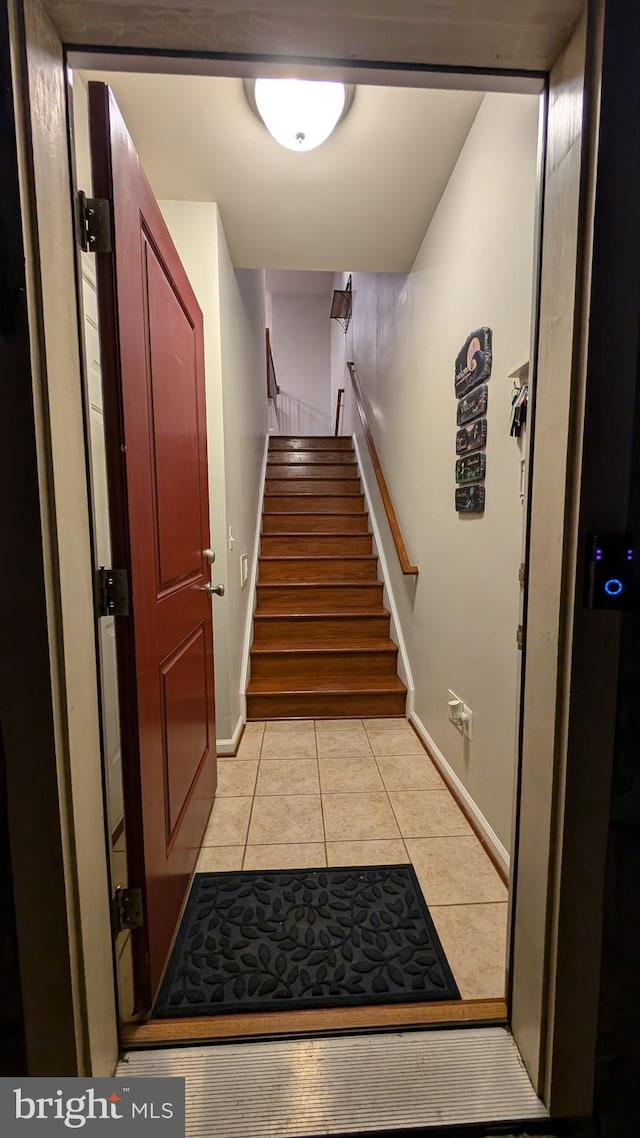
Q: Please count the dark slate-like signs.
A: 5